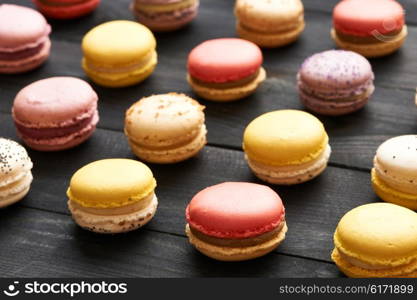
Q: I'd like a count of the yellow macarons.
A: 4